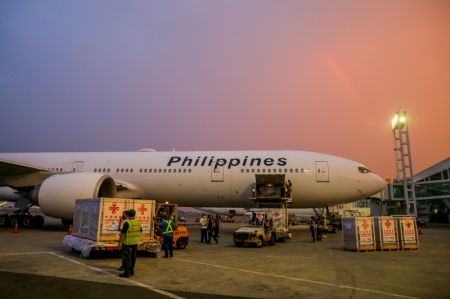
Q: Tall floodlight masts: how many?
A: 1